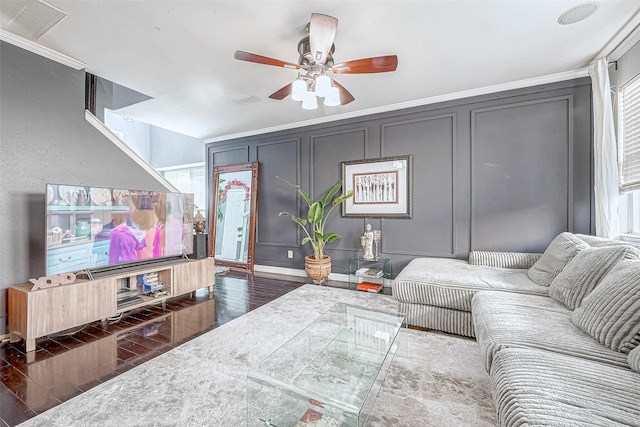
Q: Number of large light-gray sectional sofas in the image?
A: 1